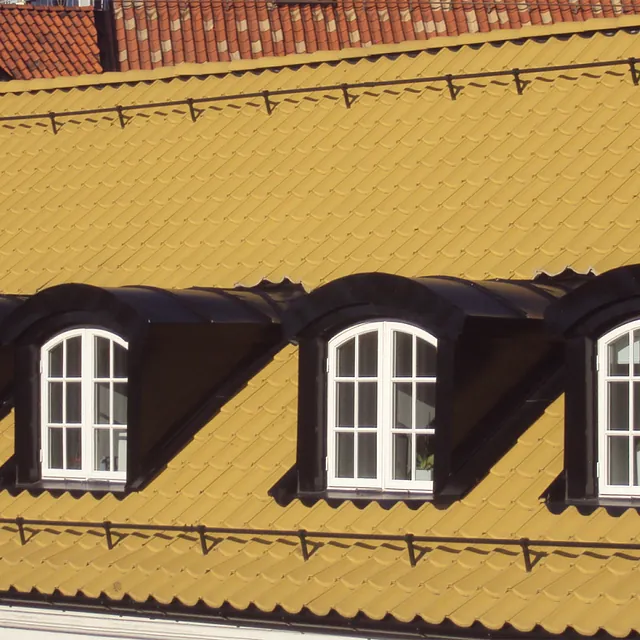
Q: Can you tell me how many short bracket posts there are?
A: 14